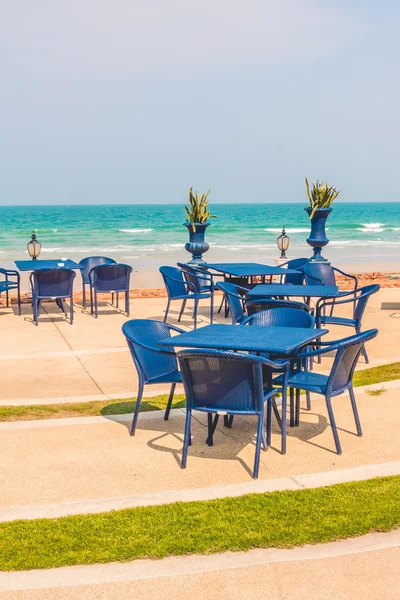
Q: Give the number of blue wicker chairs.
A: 15